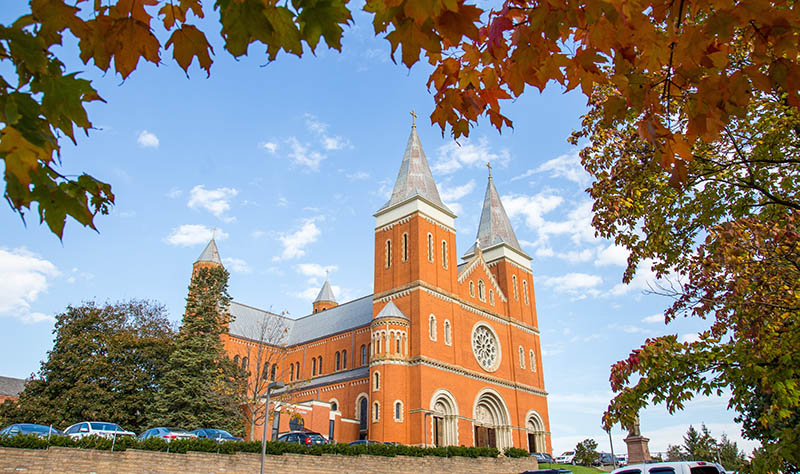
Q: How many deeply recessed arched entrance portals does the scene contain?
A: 3